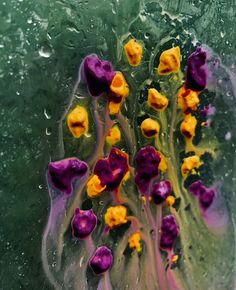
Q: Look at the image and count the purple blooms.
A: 10